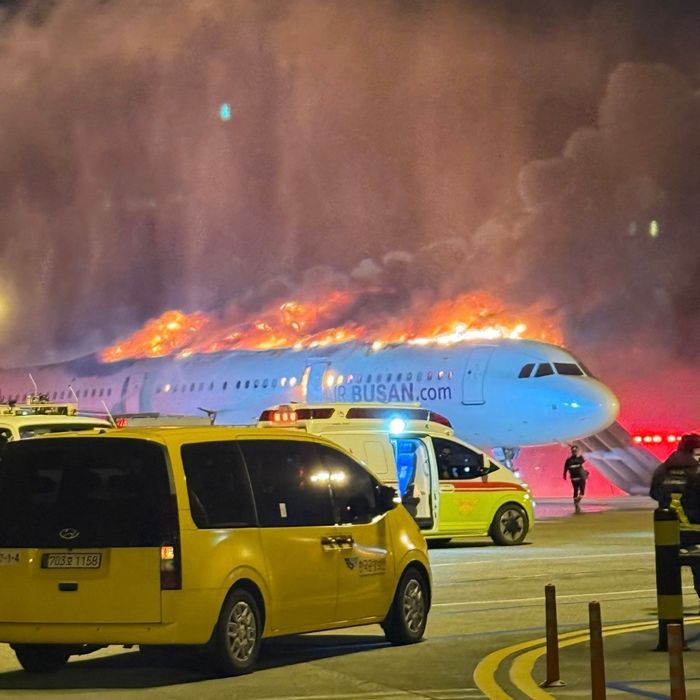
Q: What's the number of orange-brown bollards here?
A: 3